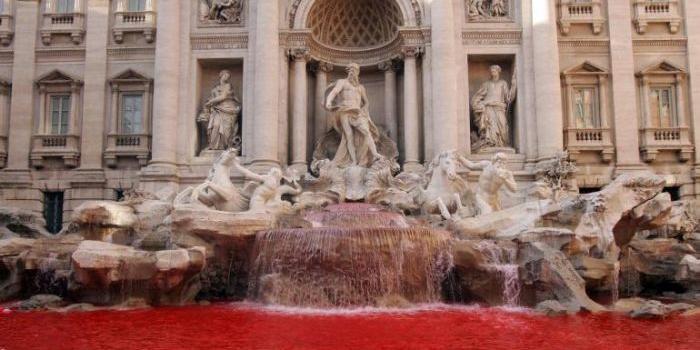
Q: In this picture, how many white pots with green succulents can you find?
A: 0